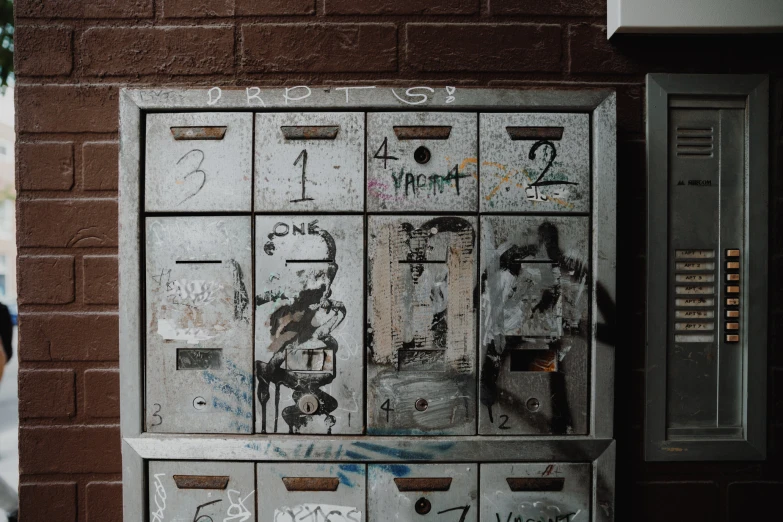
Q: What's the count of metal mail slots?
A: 12